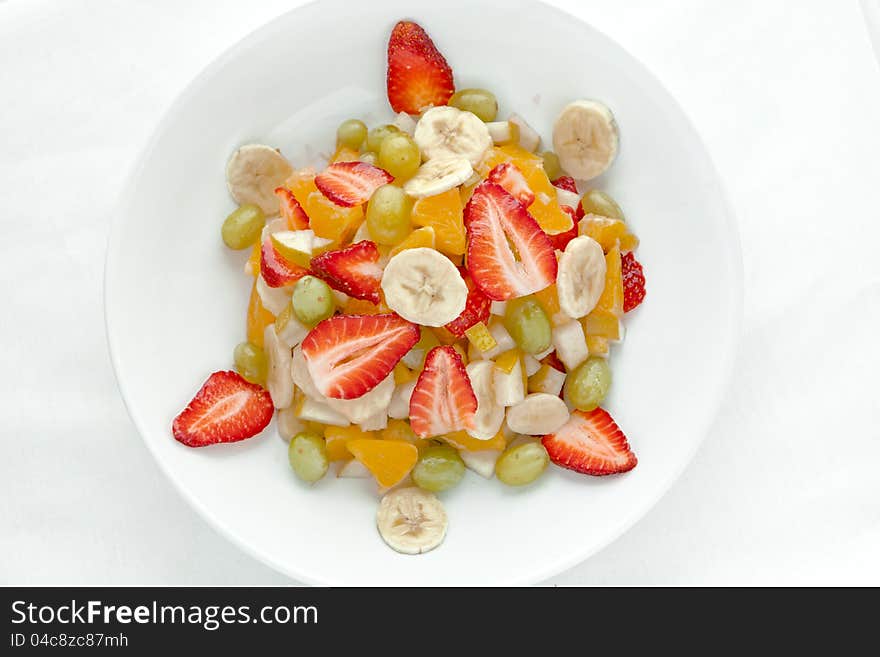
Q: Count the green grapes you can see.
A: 15